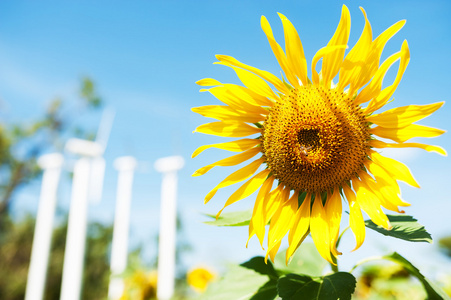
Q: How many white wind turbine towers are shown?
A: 4